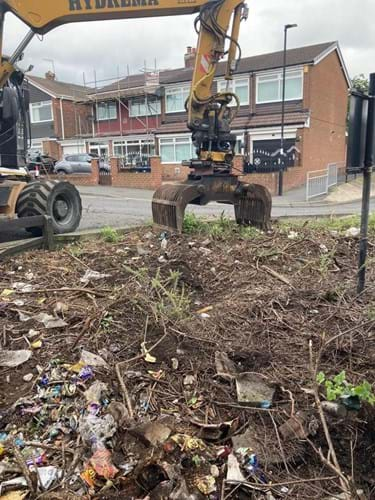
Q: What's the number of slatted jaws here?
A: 2